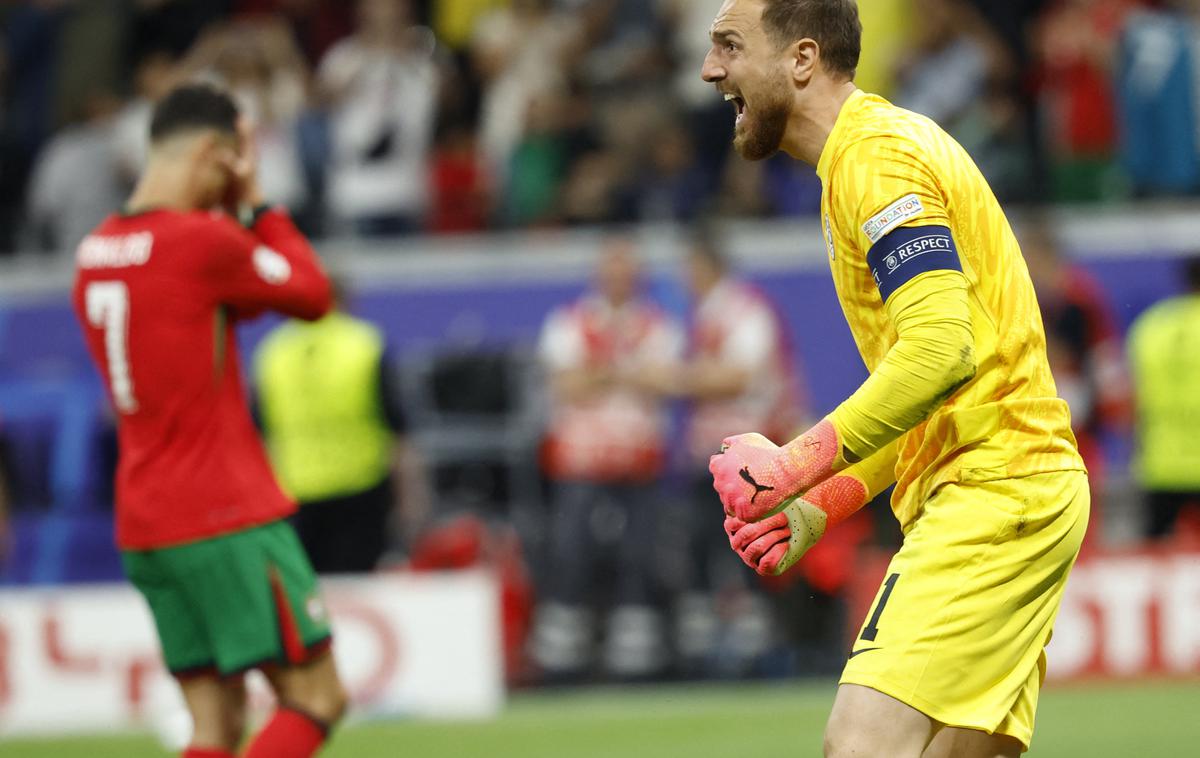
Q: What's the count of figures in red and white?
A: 2